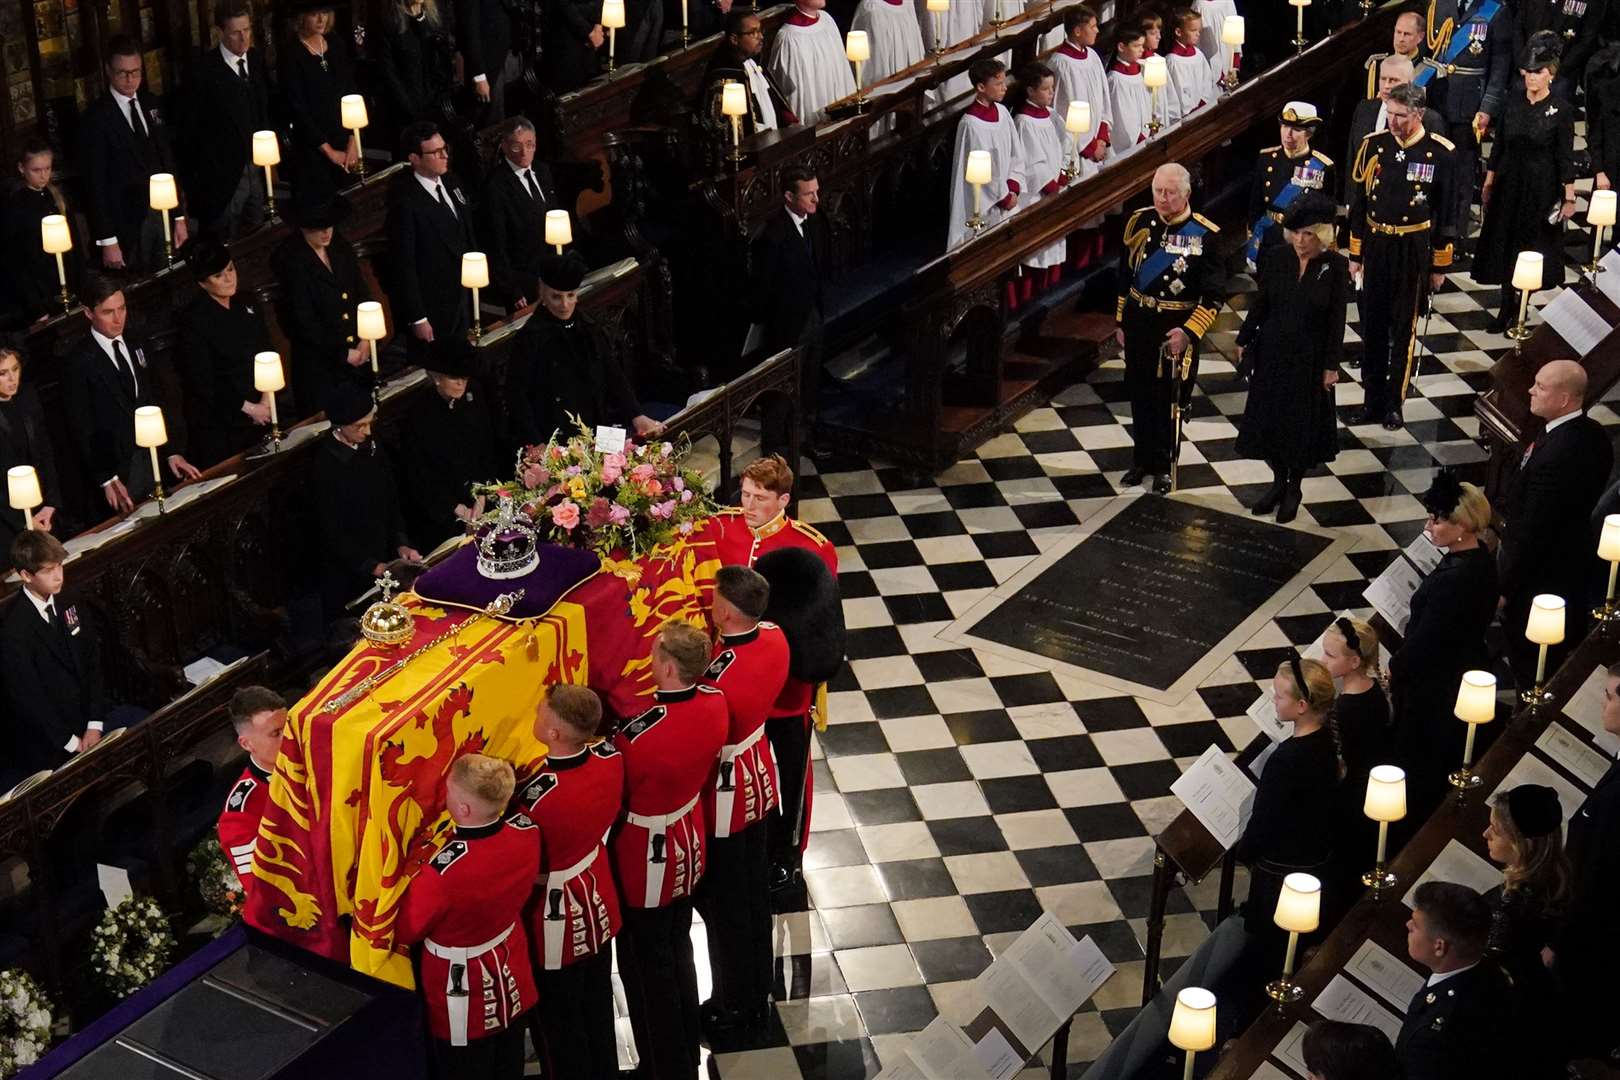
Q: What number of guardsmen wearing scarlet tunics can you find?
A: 6